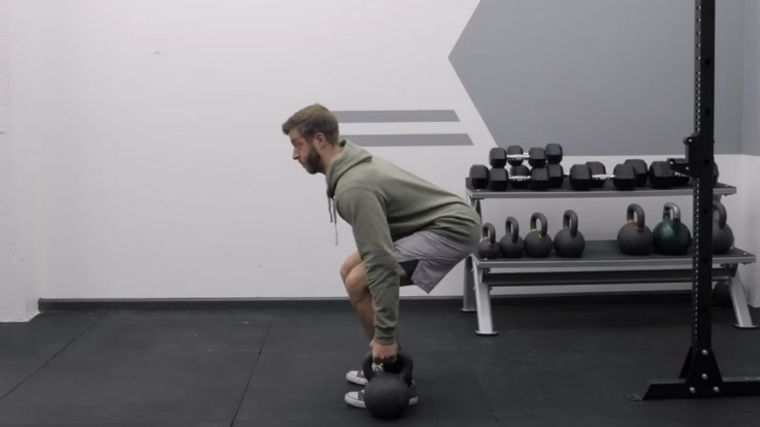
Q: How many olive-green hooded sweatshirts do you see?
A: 1